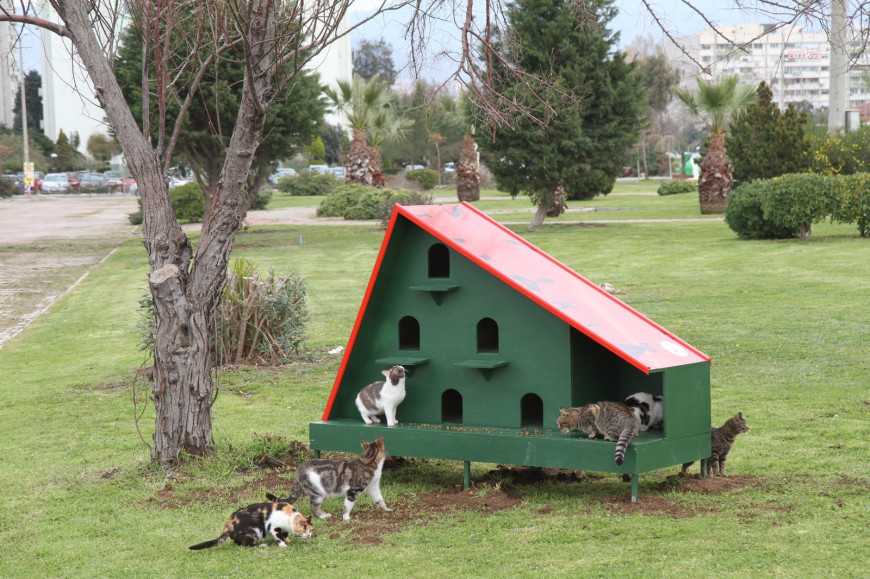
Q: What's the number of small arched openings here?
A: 5